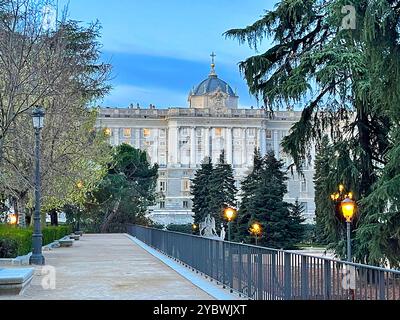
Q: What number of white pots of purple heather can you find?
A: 0